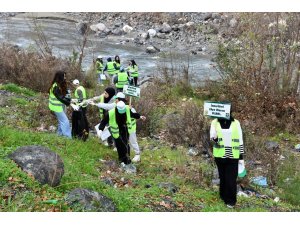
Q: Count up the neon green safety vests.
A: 11